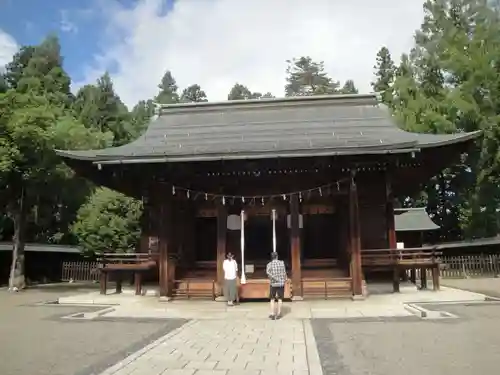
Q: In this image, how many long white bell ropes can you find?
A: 2